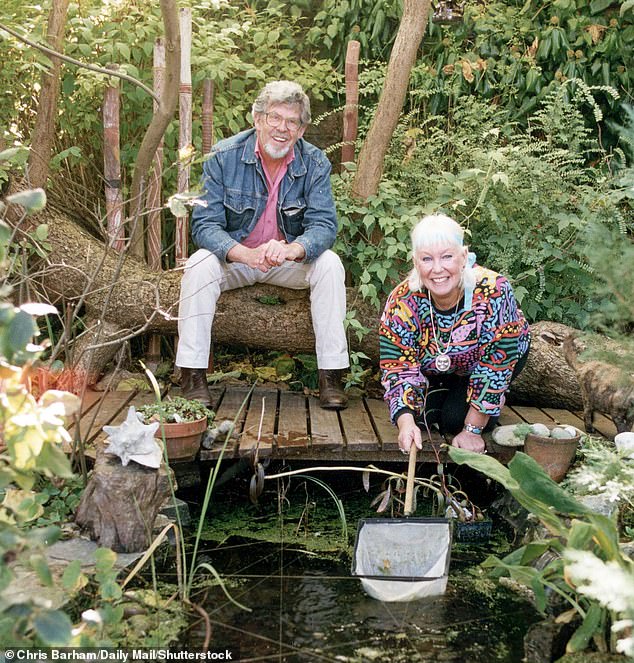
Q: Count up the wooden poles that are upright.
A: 5